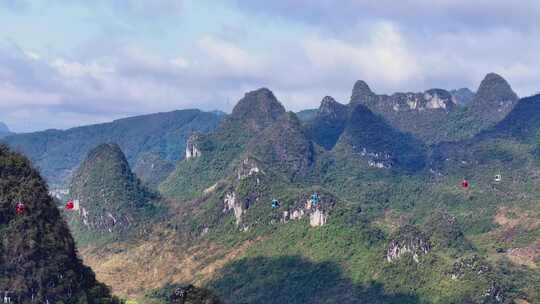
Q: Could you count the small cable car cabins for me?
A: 6